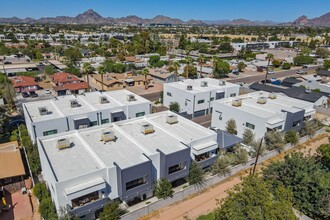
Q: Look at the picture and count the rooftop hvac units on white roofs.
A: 14